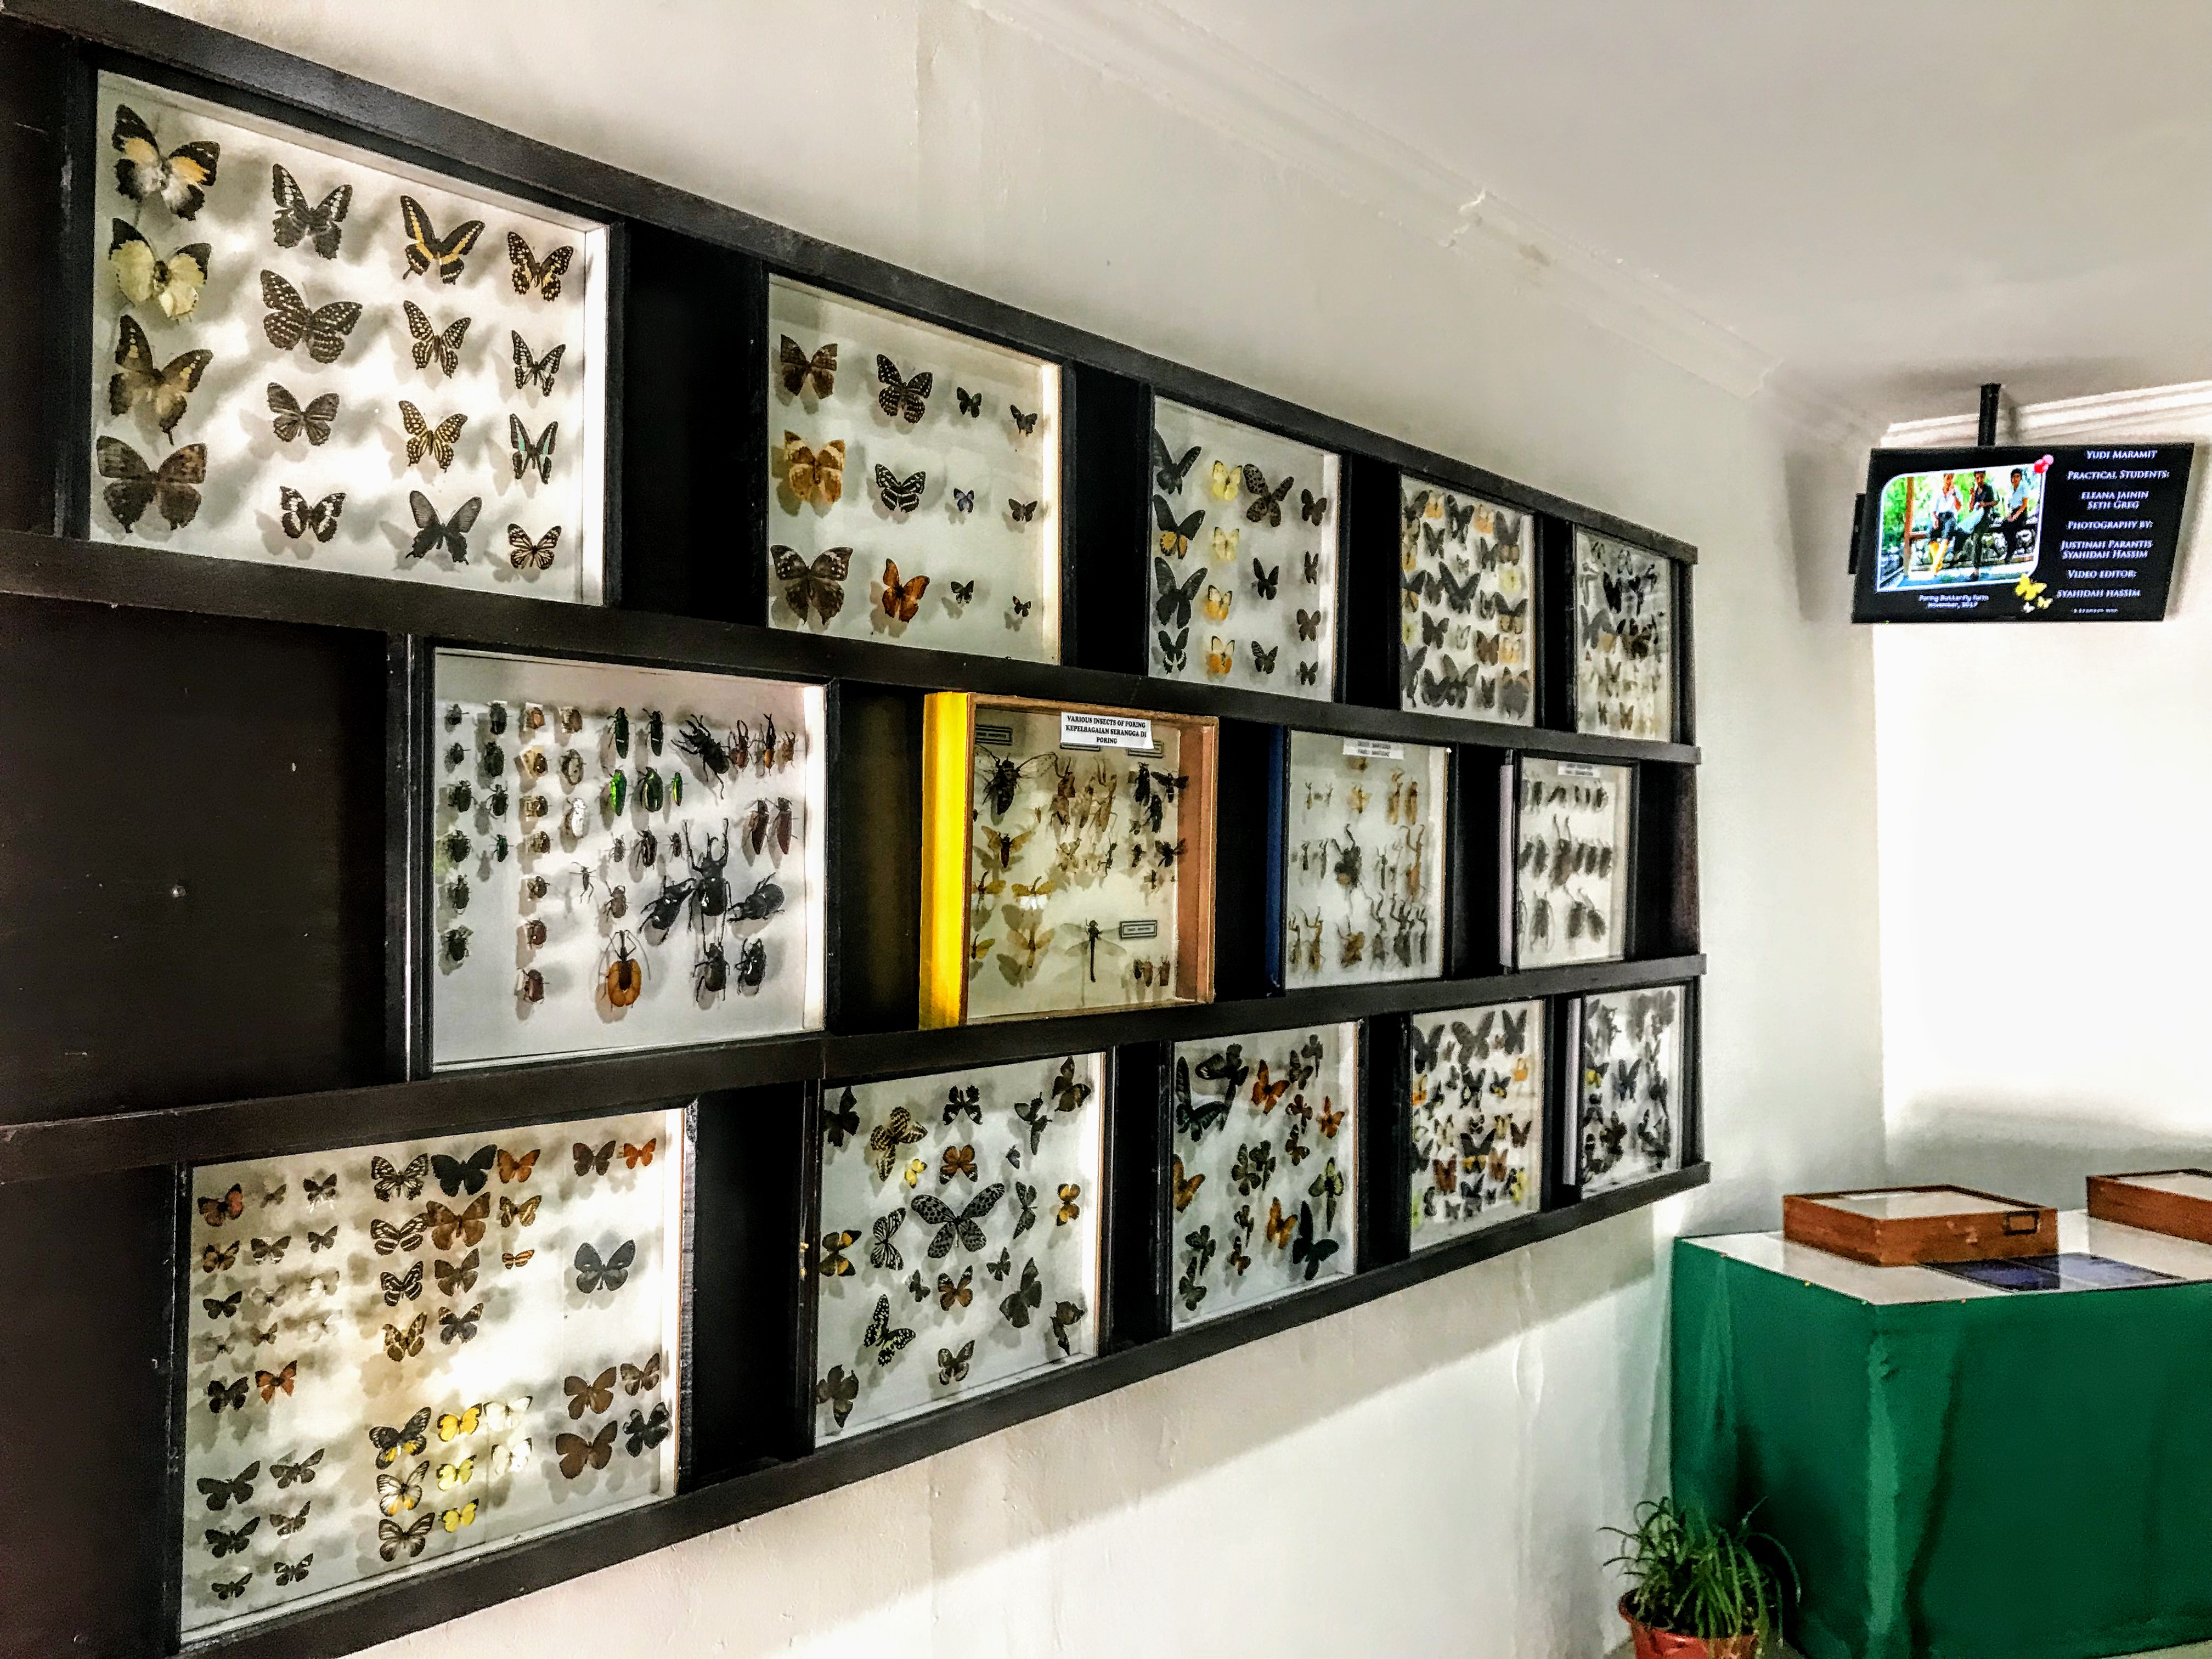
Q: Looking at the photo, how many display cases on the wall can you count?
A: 14